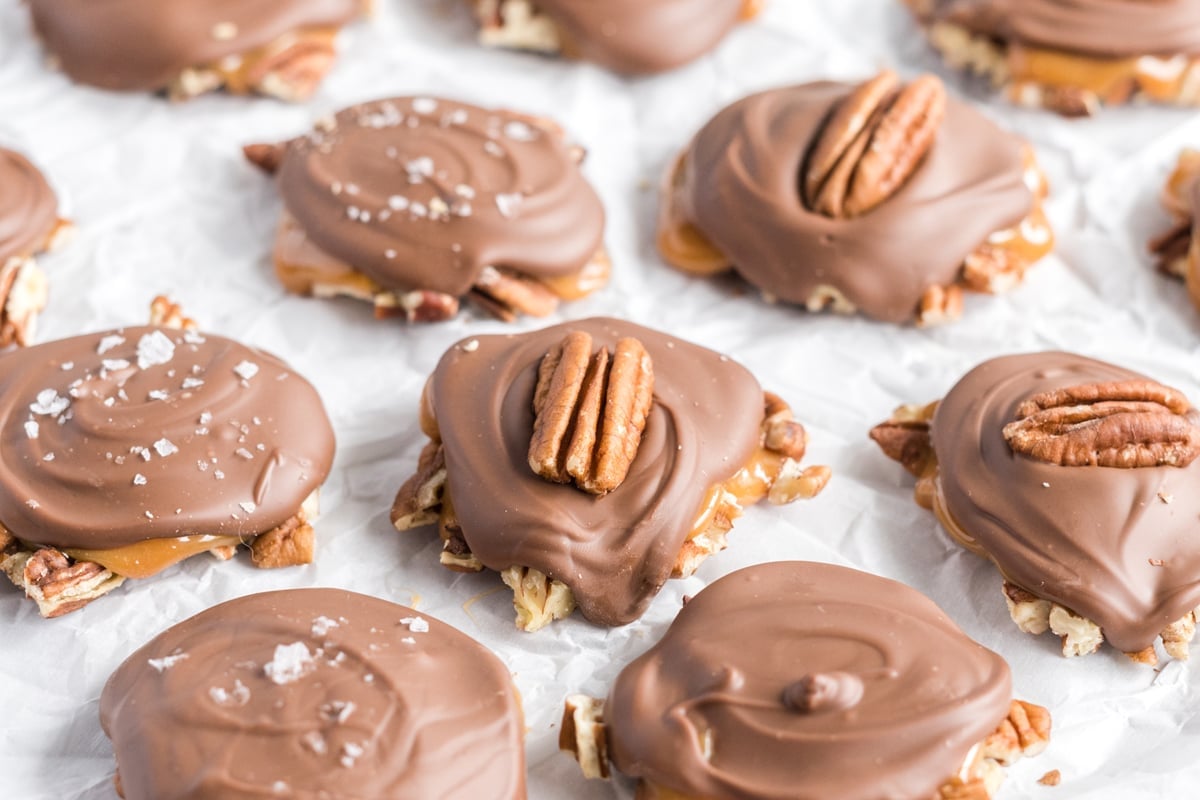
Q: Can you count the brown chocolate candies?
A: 12